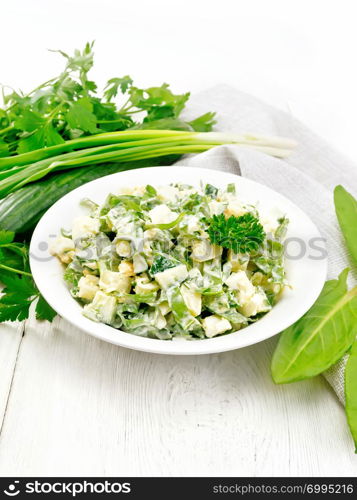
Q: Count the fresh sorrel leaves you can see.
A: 3